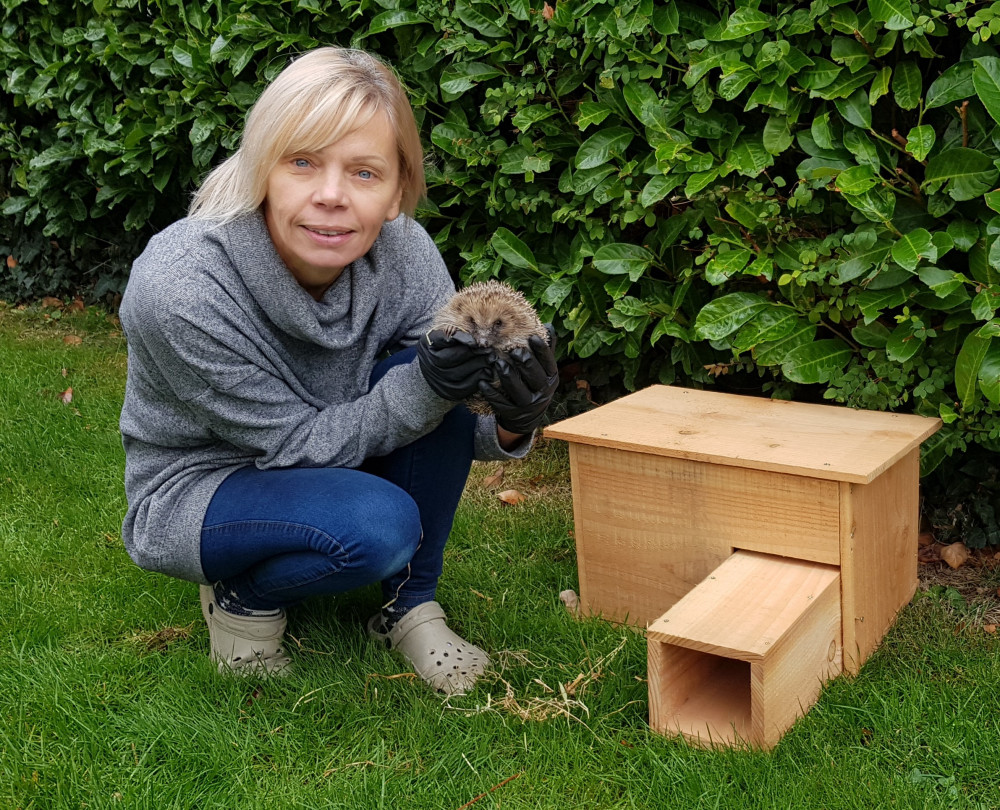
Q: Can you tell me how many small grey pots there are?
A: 0